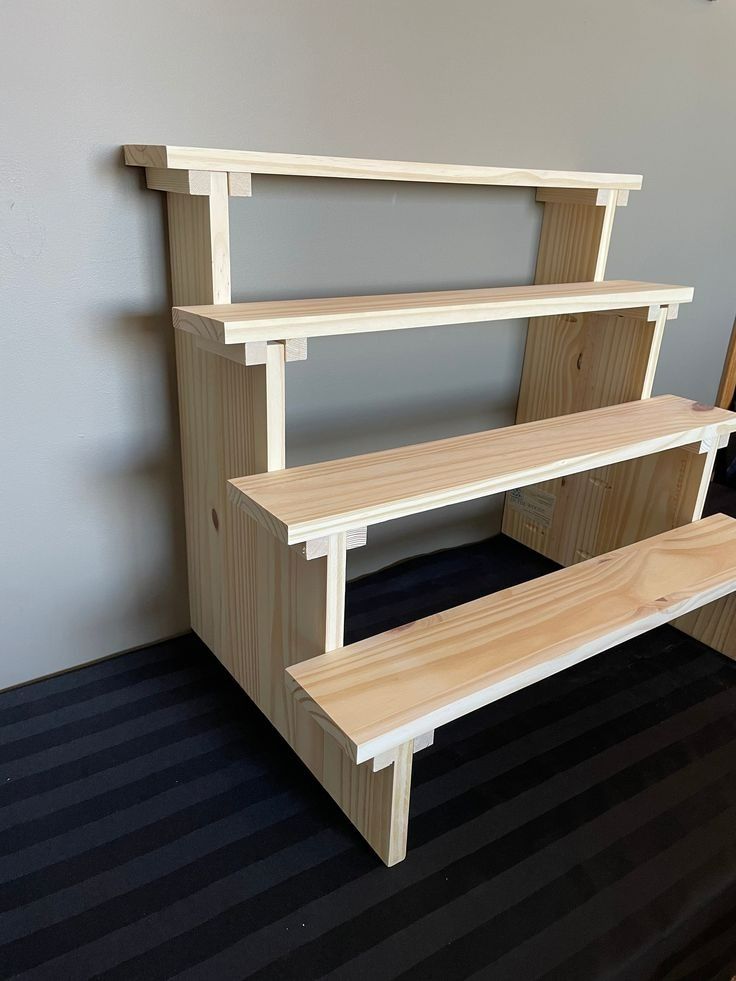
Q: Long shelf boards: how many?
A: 4